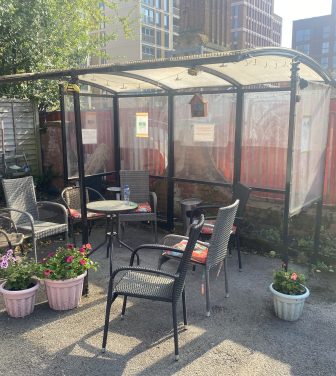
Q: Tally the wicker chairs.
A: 7